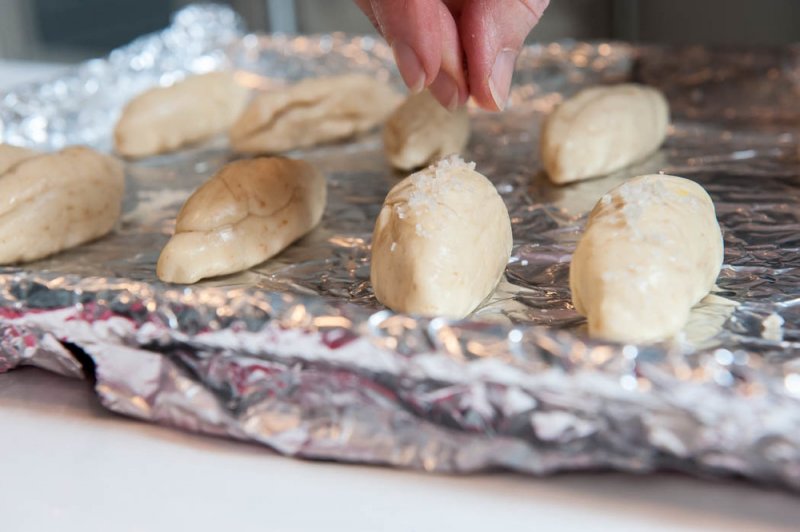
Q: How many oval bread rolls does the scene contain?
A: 8